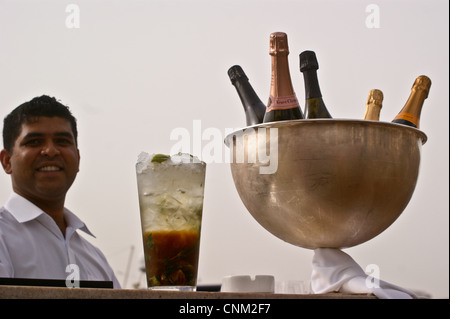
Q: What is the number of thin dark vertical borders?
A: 1